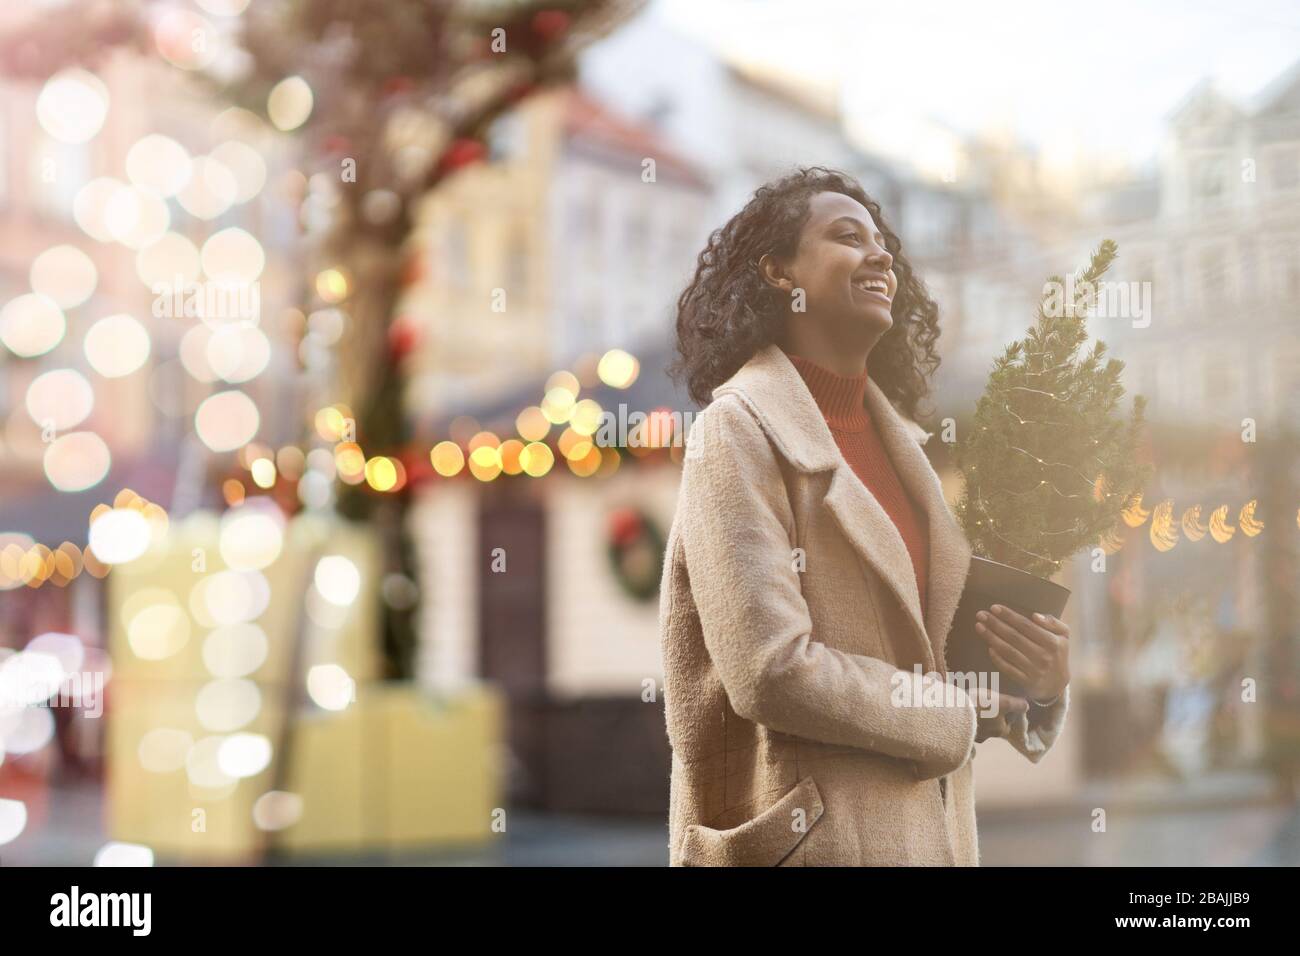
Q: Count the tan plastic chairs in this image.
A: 0